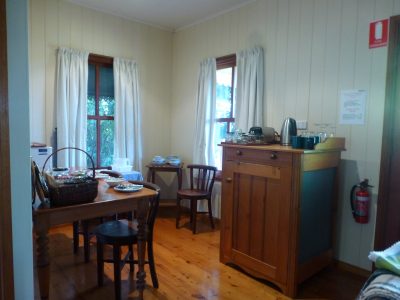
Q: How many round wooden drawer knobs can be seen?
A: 2